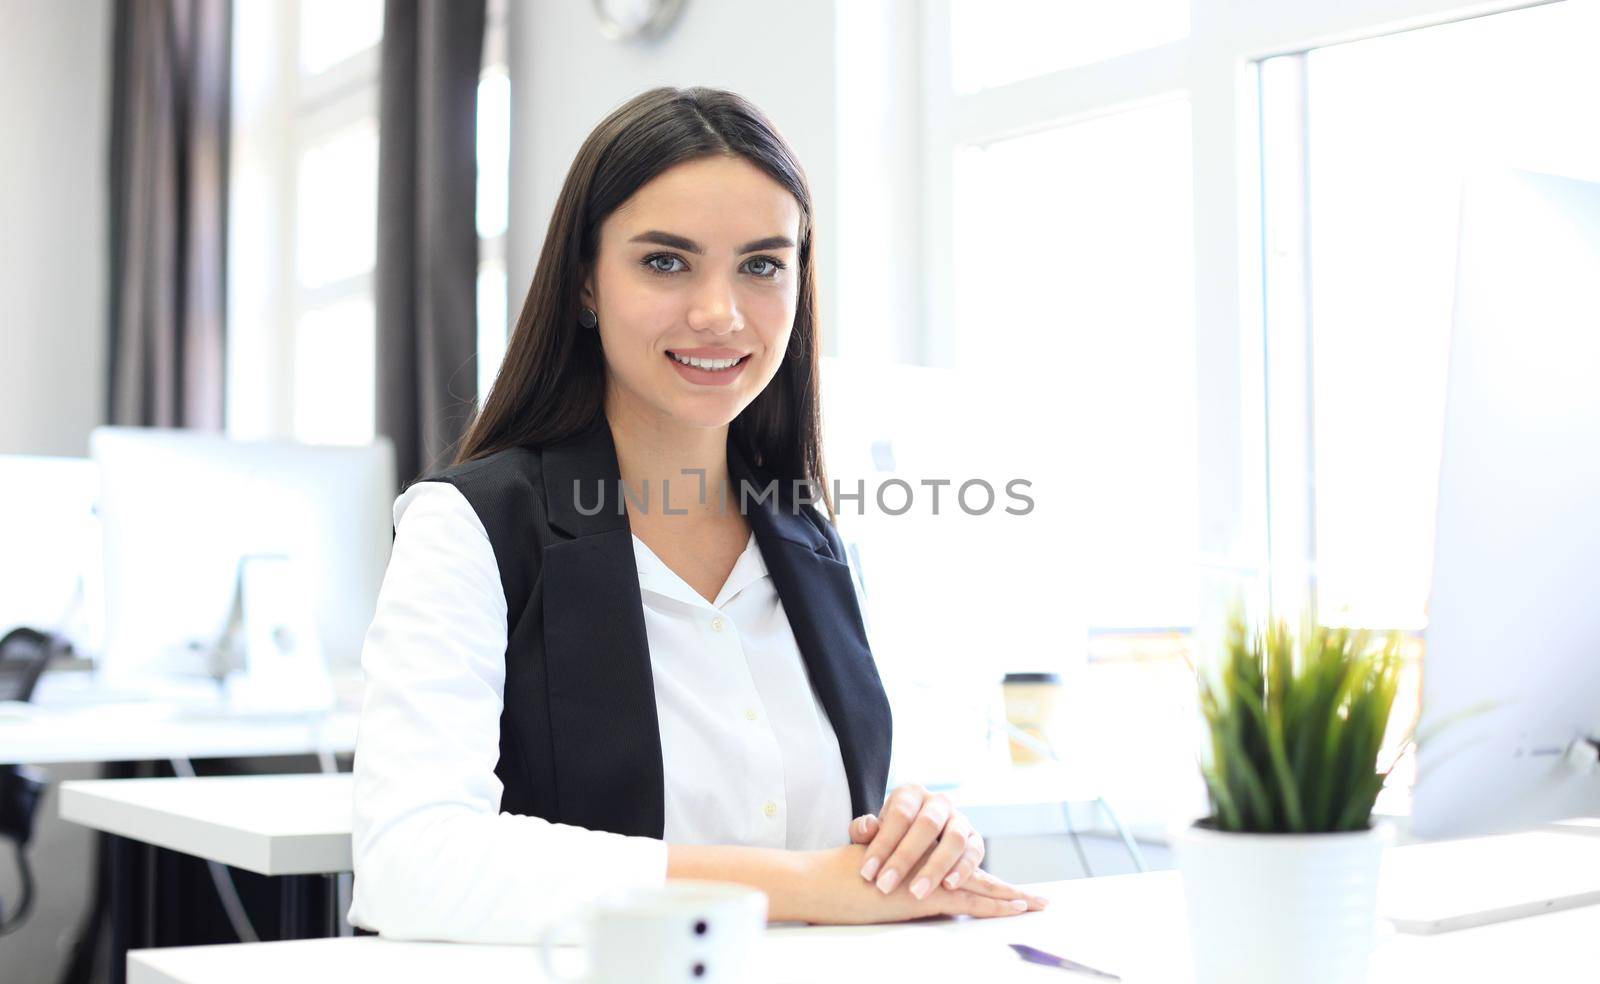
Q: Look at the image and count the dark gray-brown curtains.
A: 2